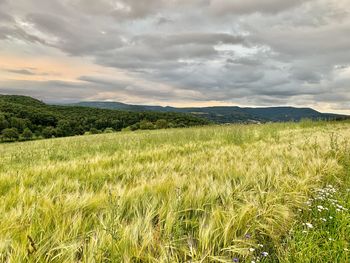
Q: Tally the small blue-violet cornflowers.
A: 3